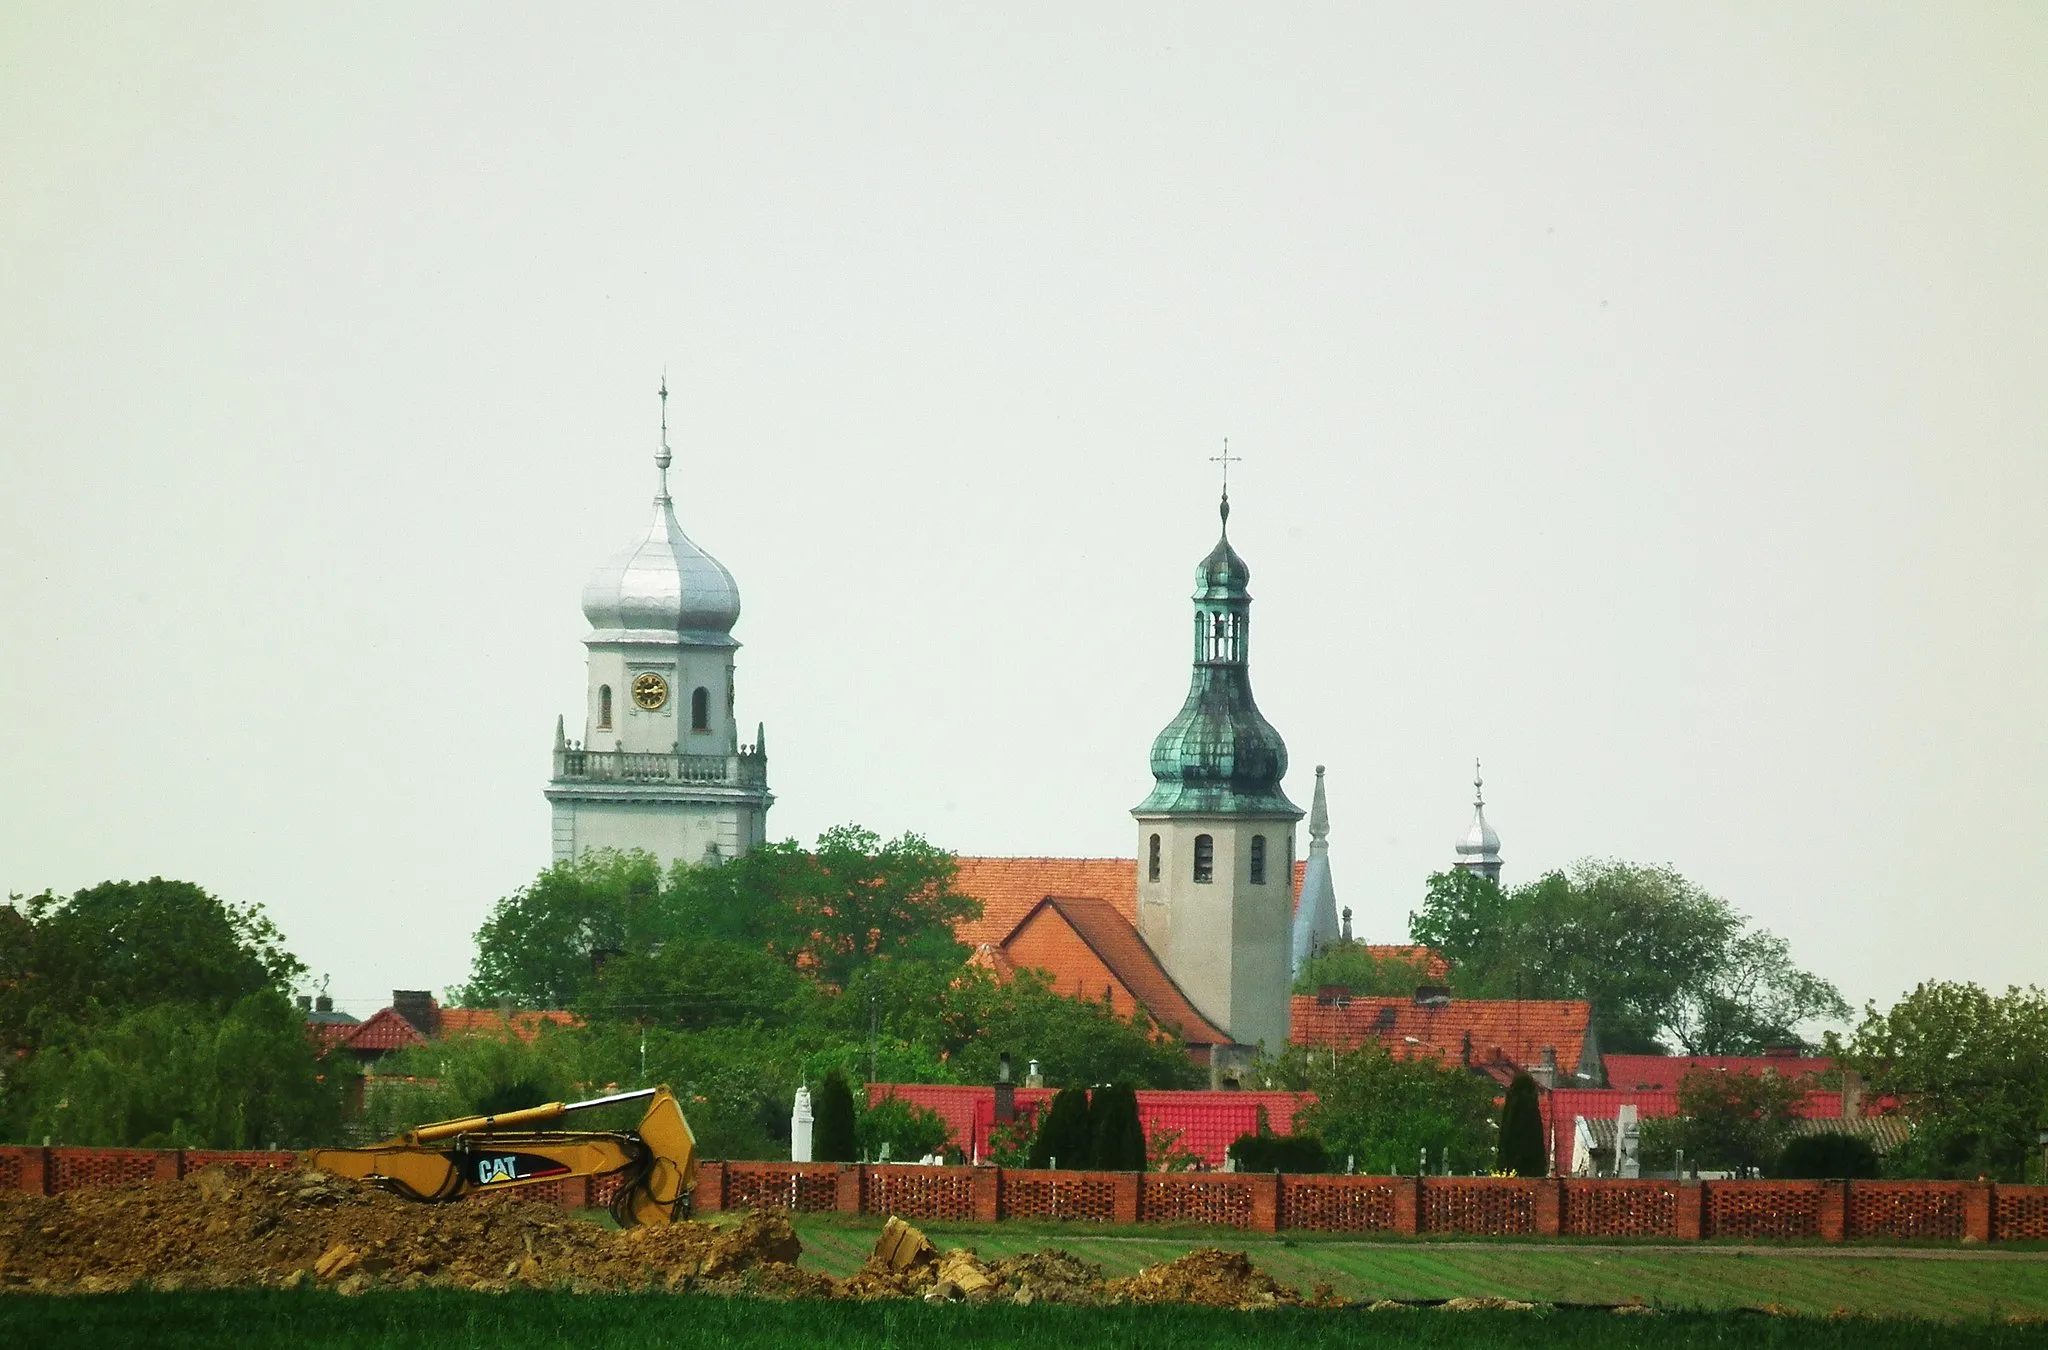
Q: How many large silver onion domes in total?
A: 1